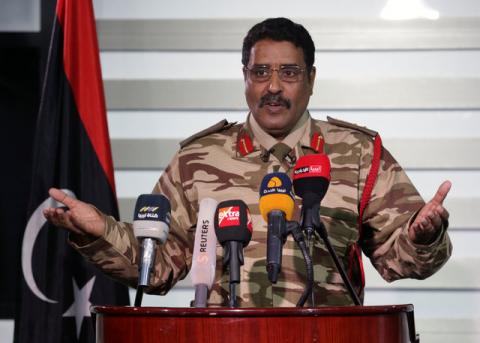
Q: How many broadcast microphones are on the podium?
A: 5